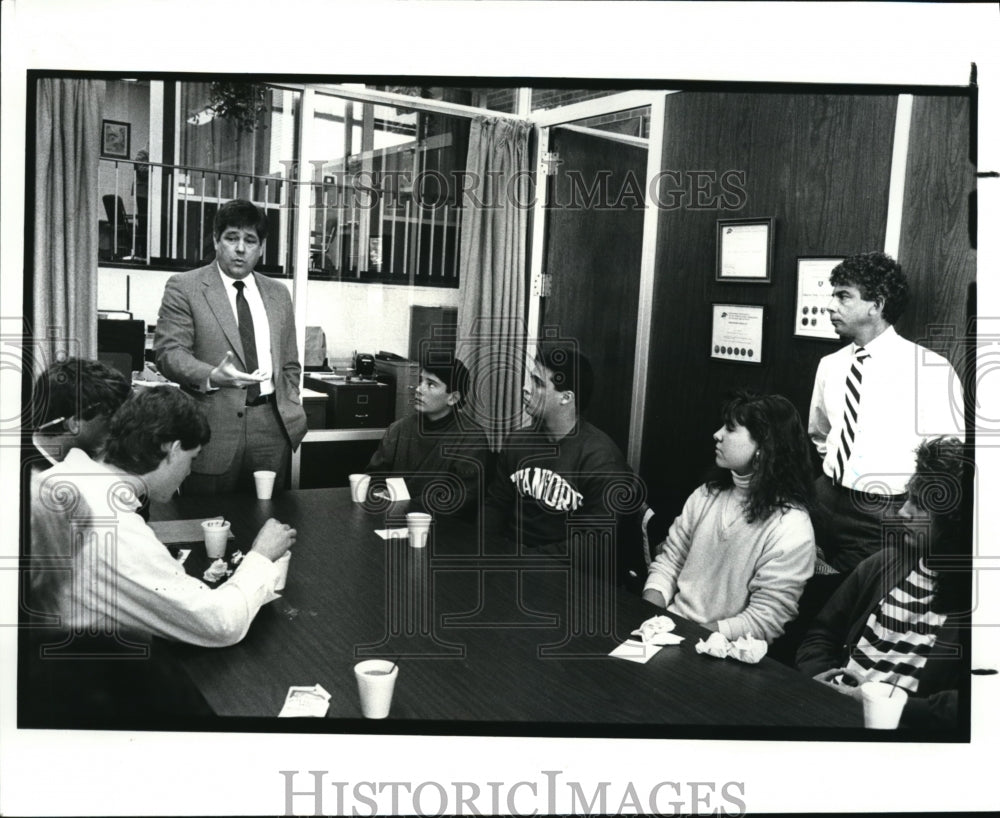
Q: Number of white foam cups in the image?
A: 7